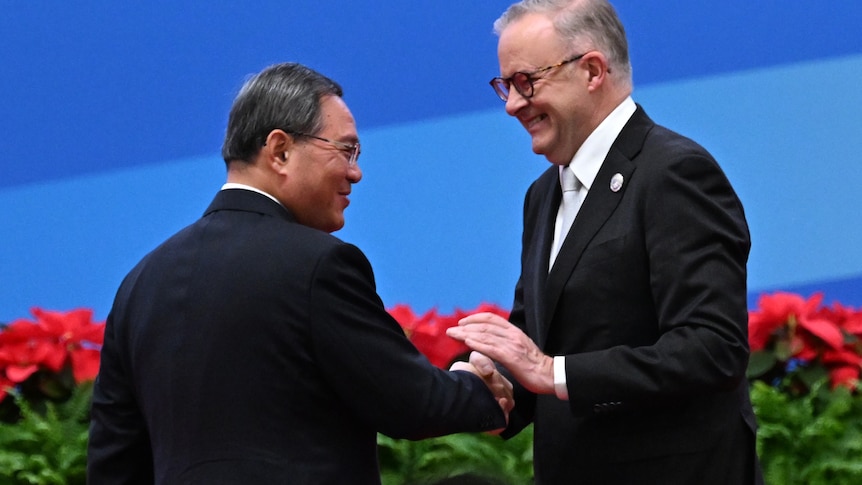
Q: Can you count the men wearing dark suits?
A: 2